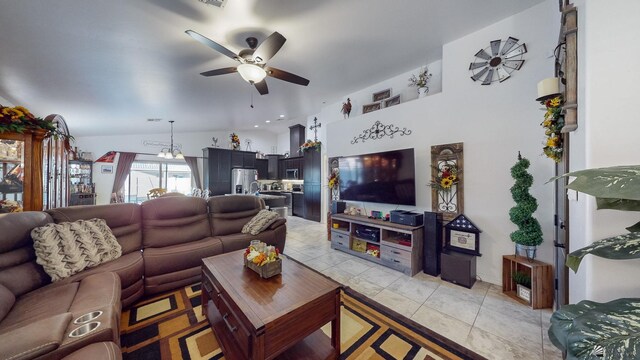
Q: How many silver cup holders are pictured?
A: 2